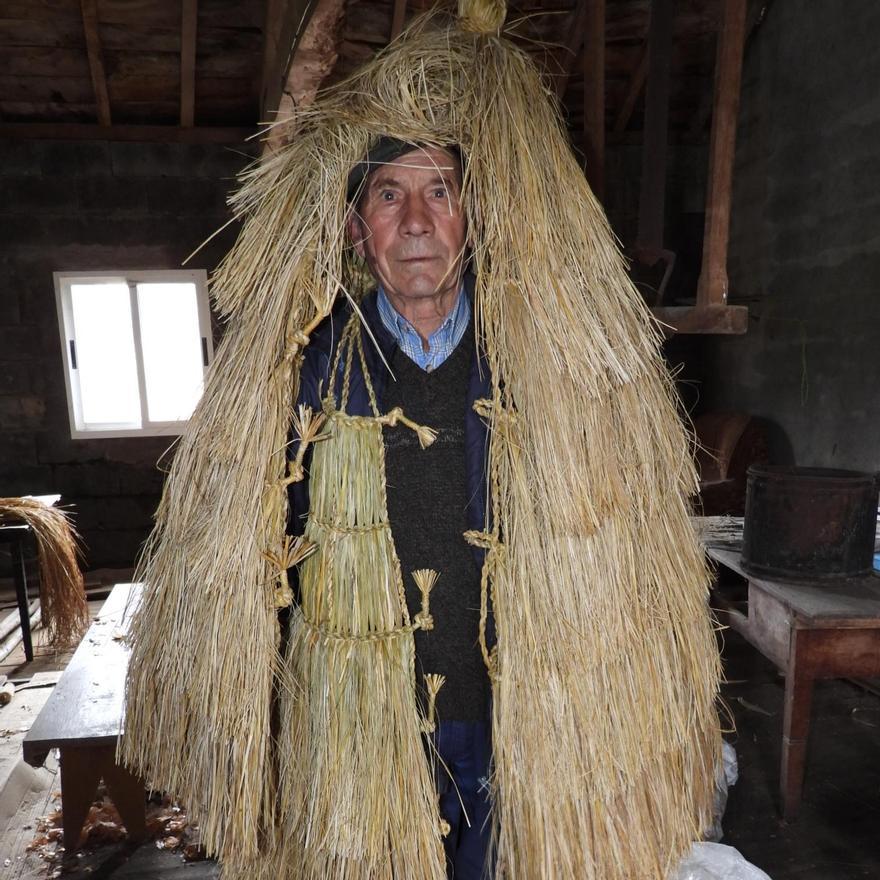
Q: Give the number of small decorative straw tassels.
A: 6